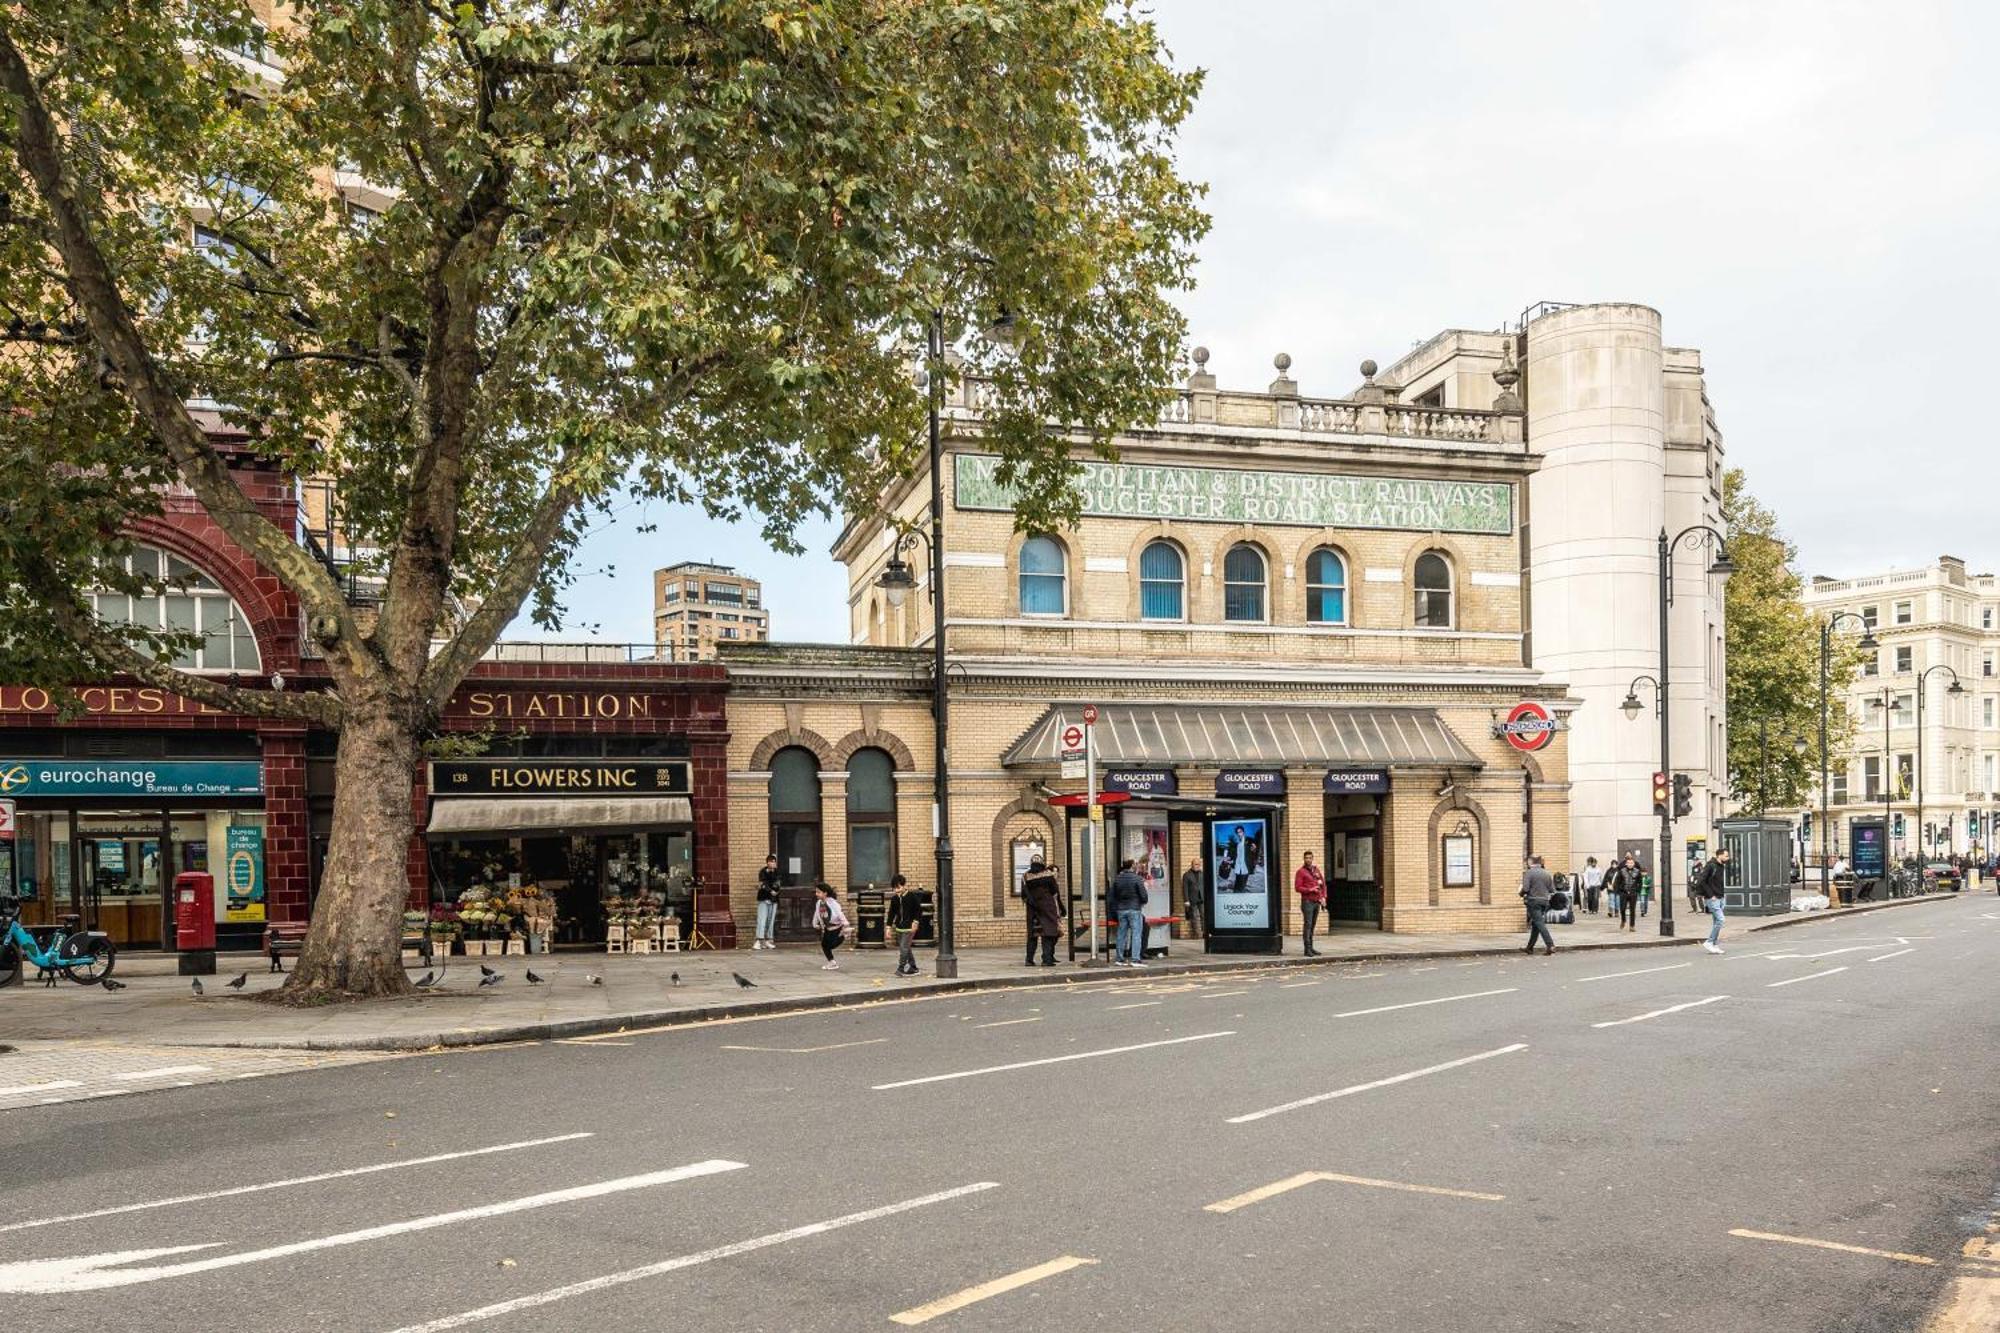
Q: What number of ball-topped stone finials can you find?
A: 3